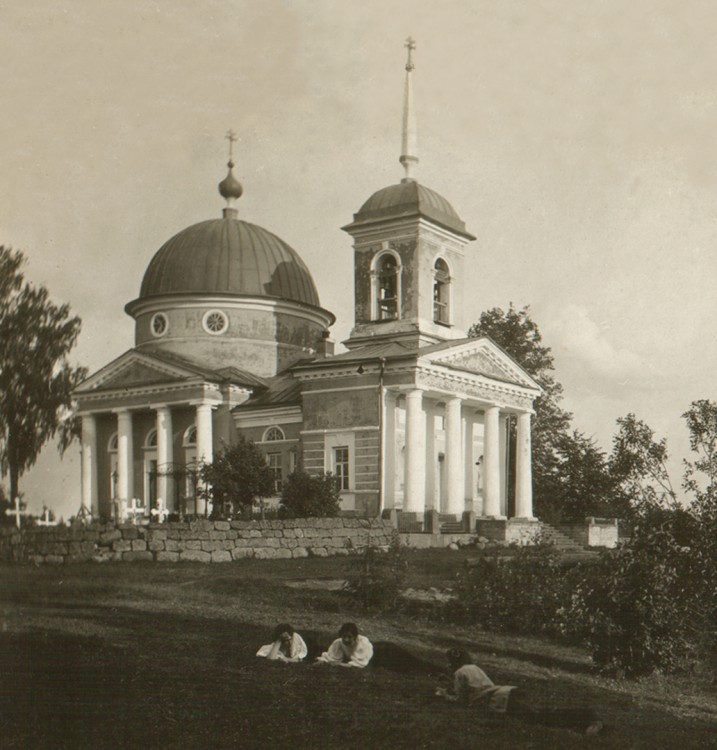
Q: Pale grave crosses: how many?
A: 4